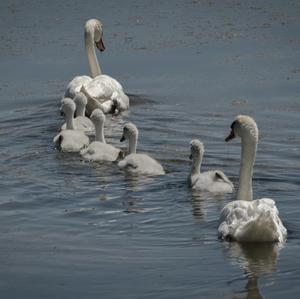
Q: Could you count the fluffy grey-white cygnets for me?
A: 5